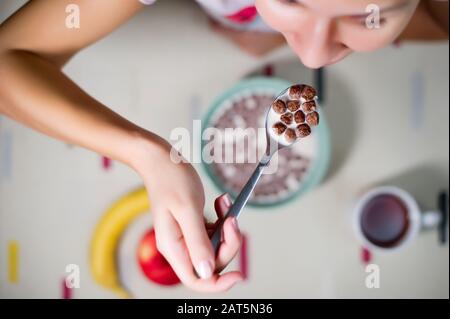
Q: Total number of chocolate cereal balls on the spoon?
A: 11